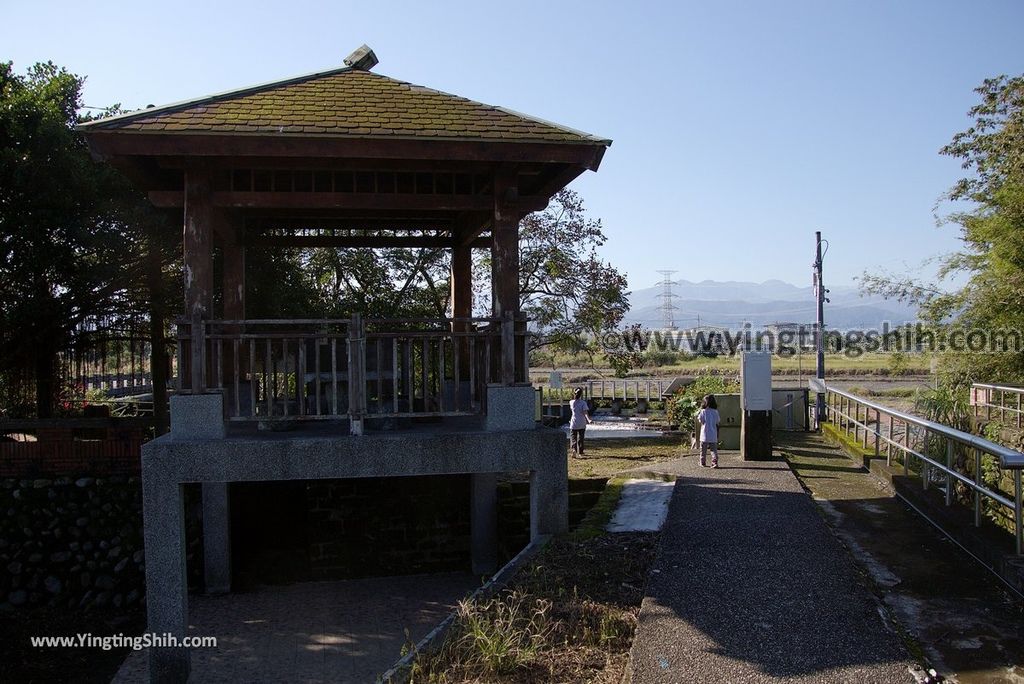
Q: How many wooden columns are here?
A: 4